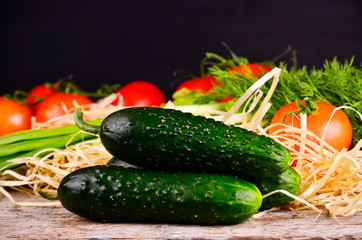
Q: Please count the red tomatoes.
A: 7